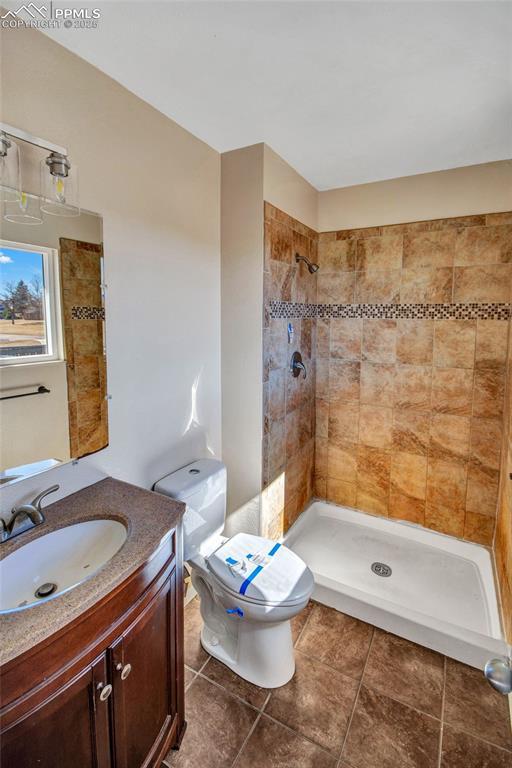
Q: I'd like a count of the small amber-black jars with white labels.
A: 0